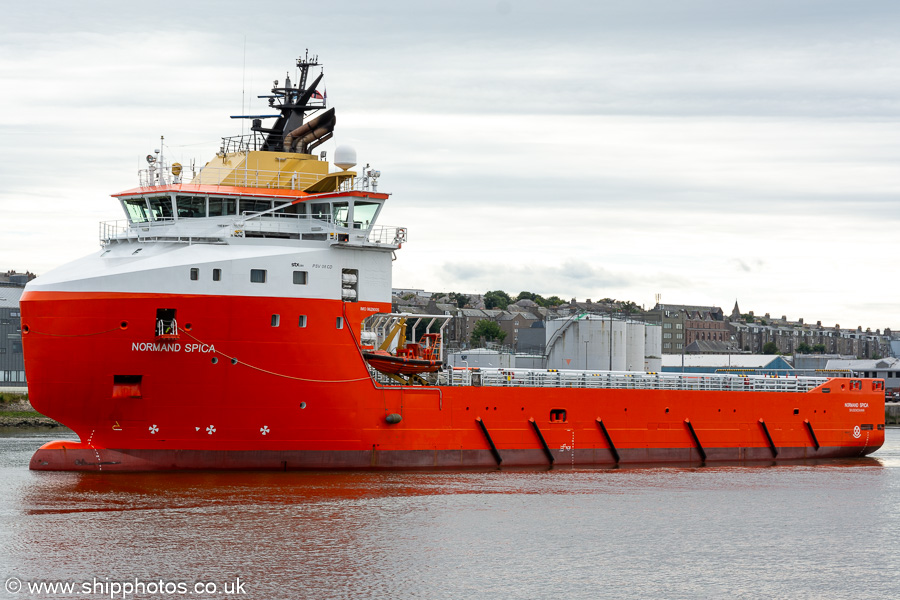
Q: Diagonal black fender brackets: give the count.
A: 6